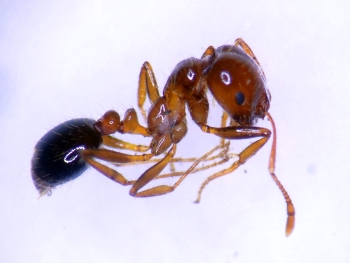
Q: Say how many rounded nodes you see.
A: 2